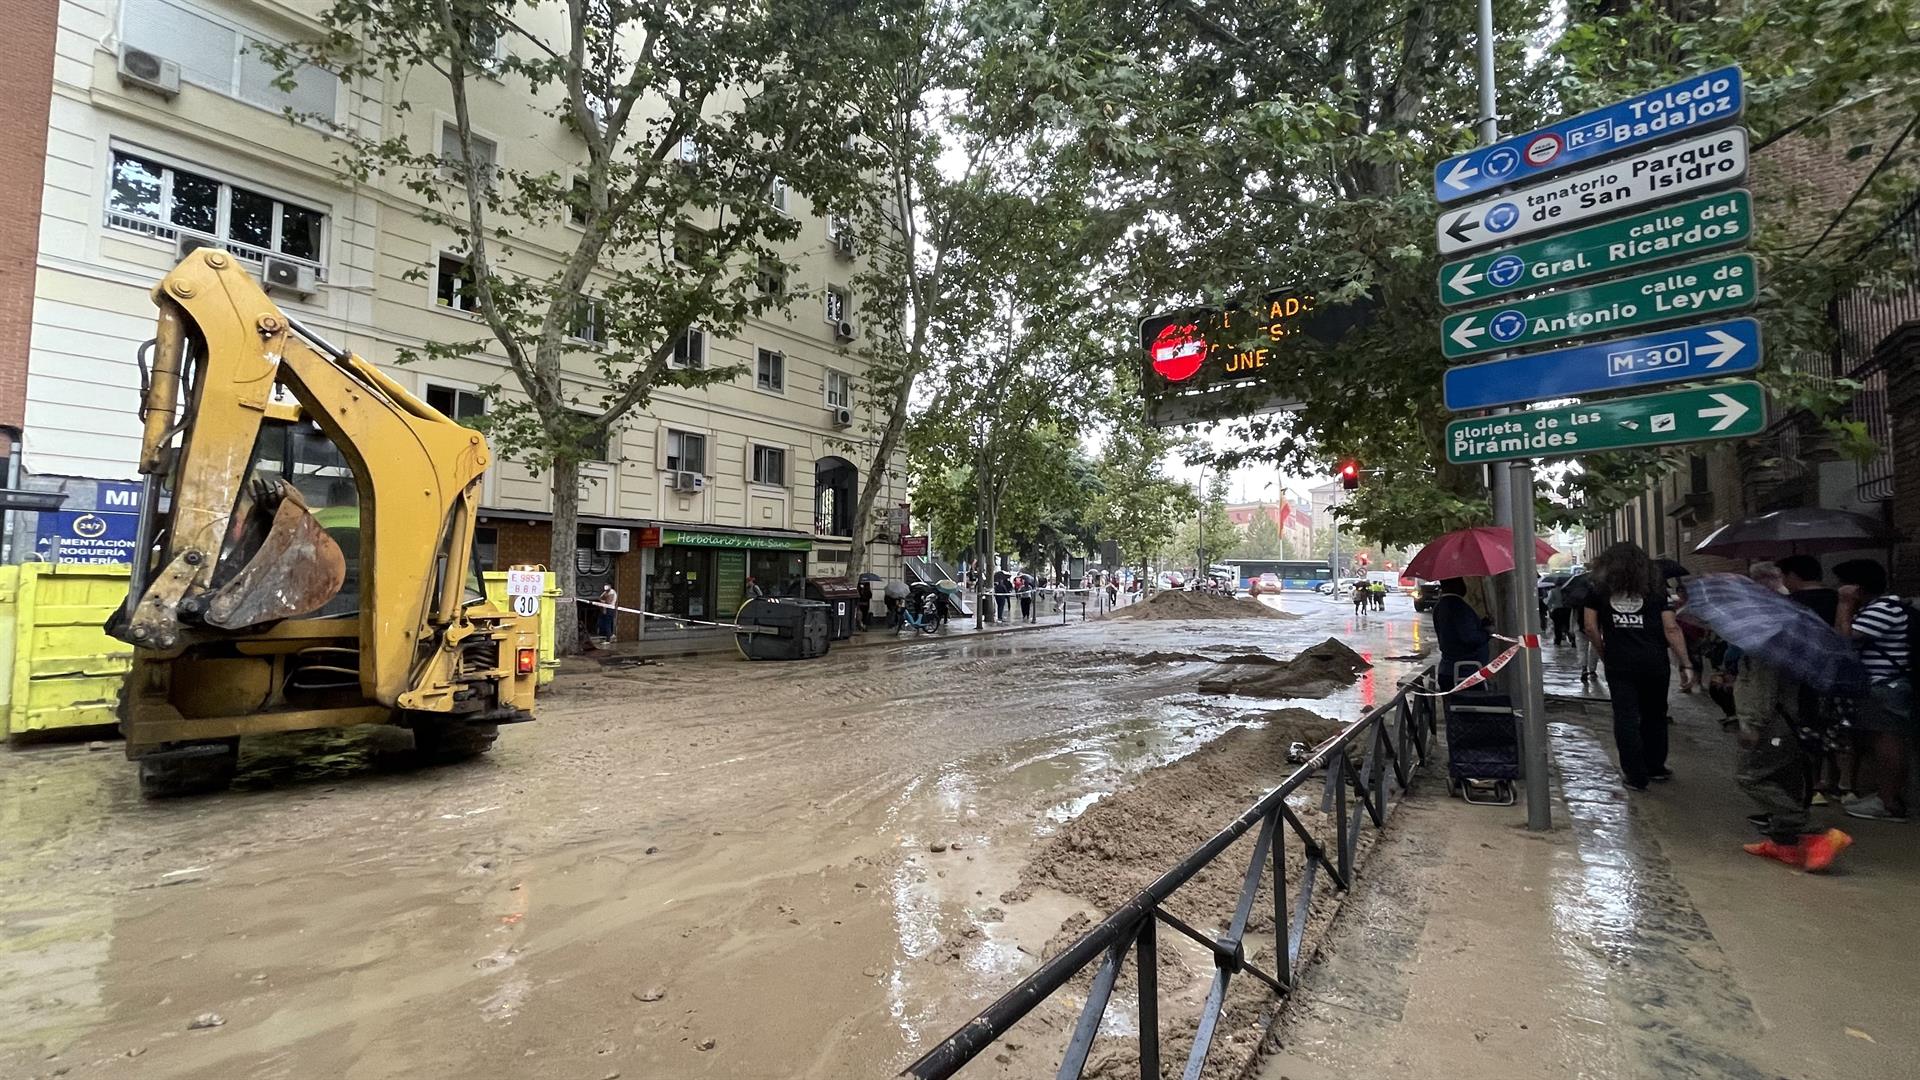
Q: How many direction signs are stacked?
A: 6